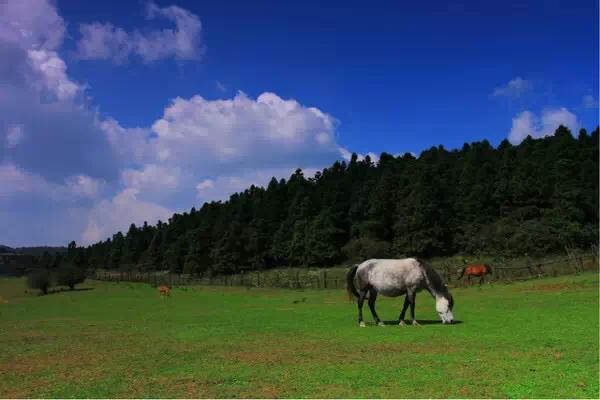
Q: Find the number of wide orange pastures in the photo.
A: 0